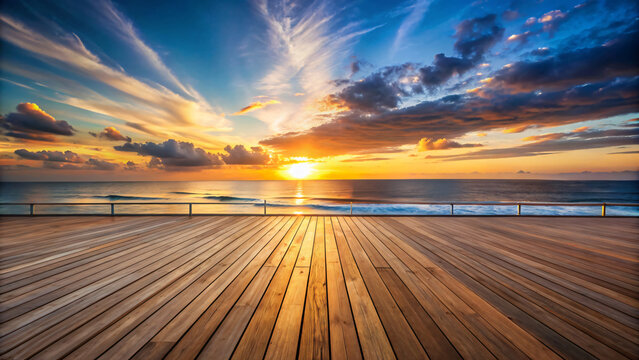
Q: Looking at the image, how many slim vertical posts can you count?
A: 8